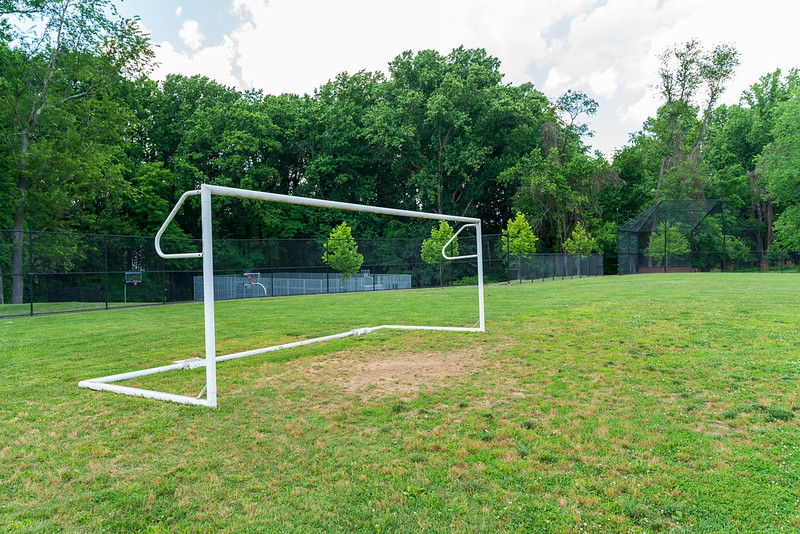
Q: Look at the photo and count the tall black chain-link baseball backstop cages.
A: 1